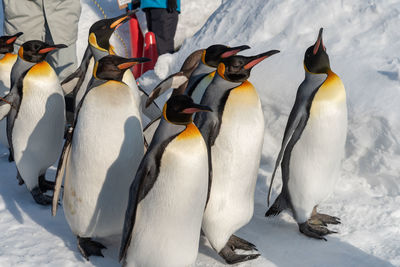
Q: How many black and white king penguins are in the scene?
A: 8